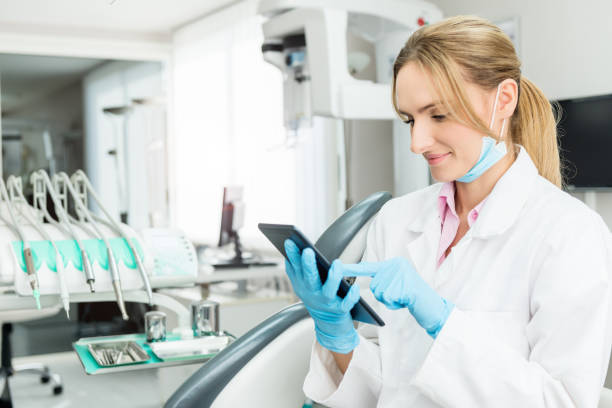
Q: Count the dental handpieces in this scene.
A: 5